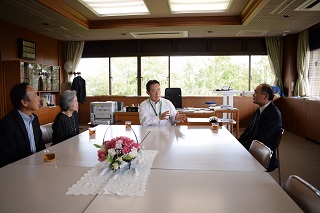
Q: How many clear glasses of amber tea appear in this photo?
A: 4